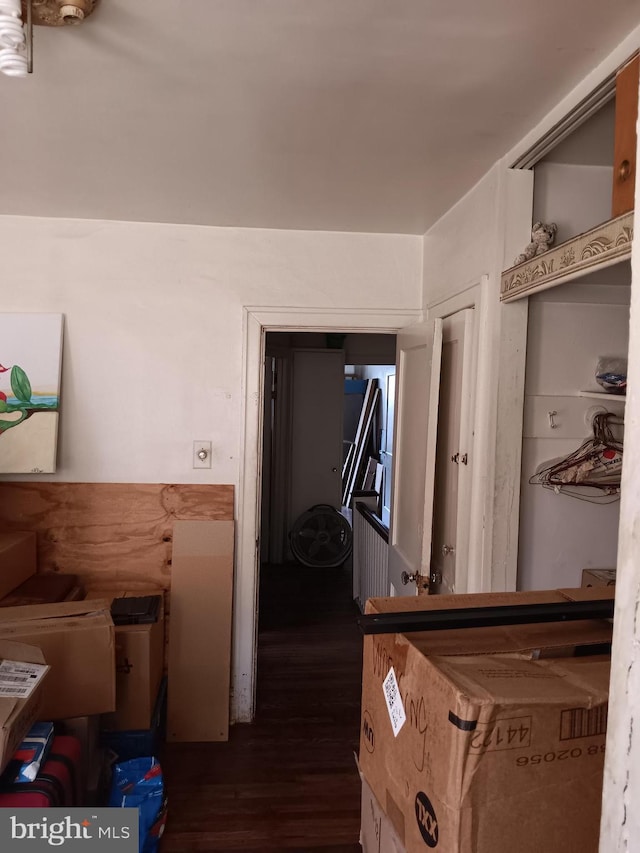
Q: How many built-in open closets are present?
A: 1